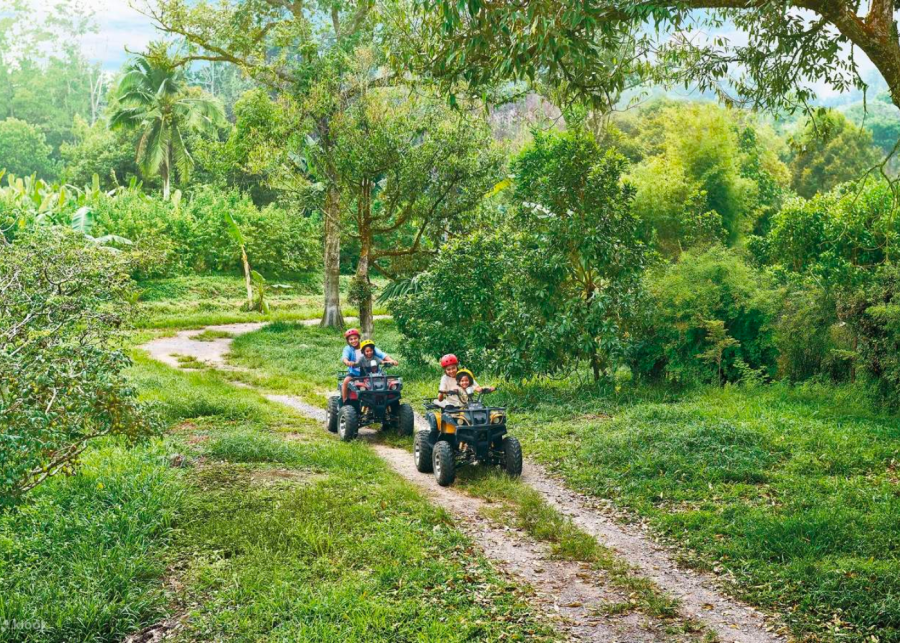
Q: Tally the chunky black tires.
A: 6